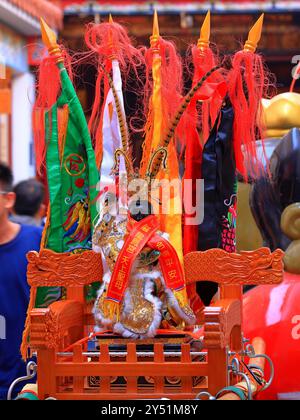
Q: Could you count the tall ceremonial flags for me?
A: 5